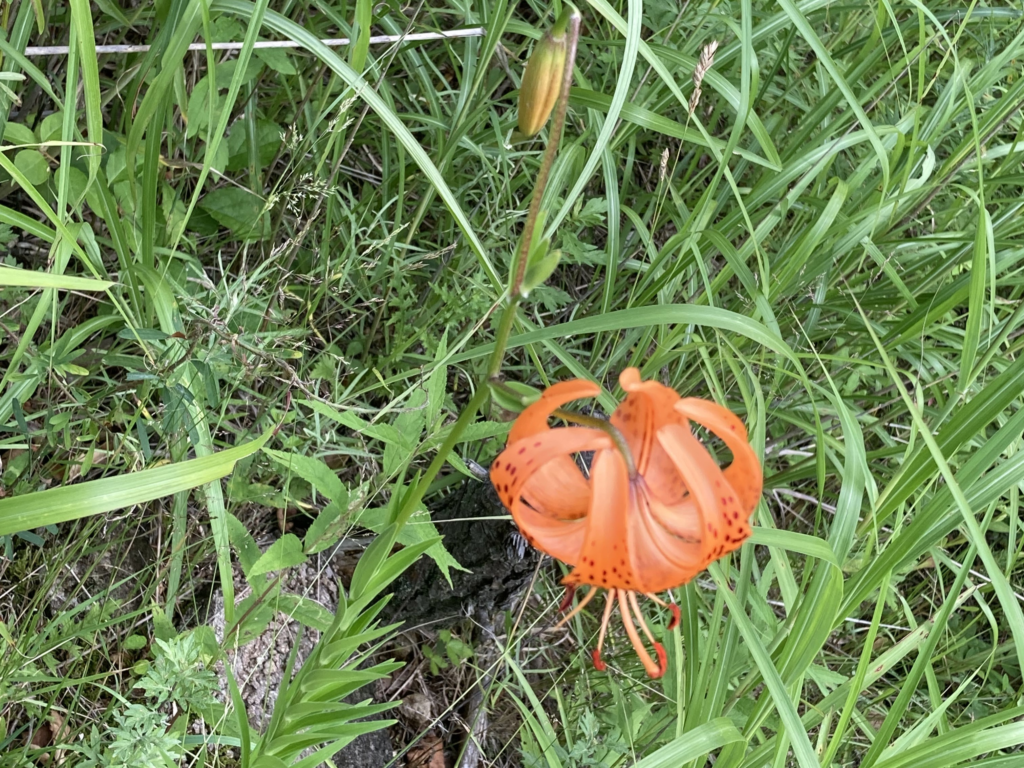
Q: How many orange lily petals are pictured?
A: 6